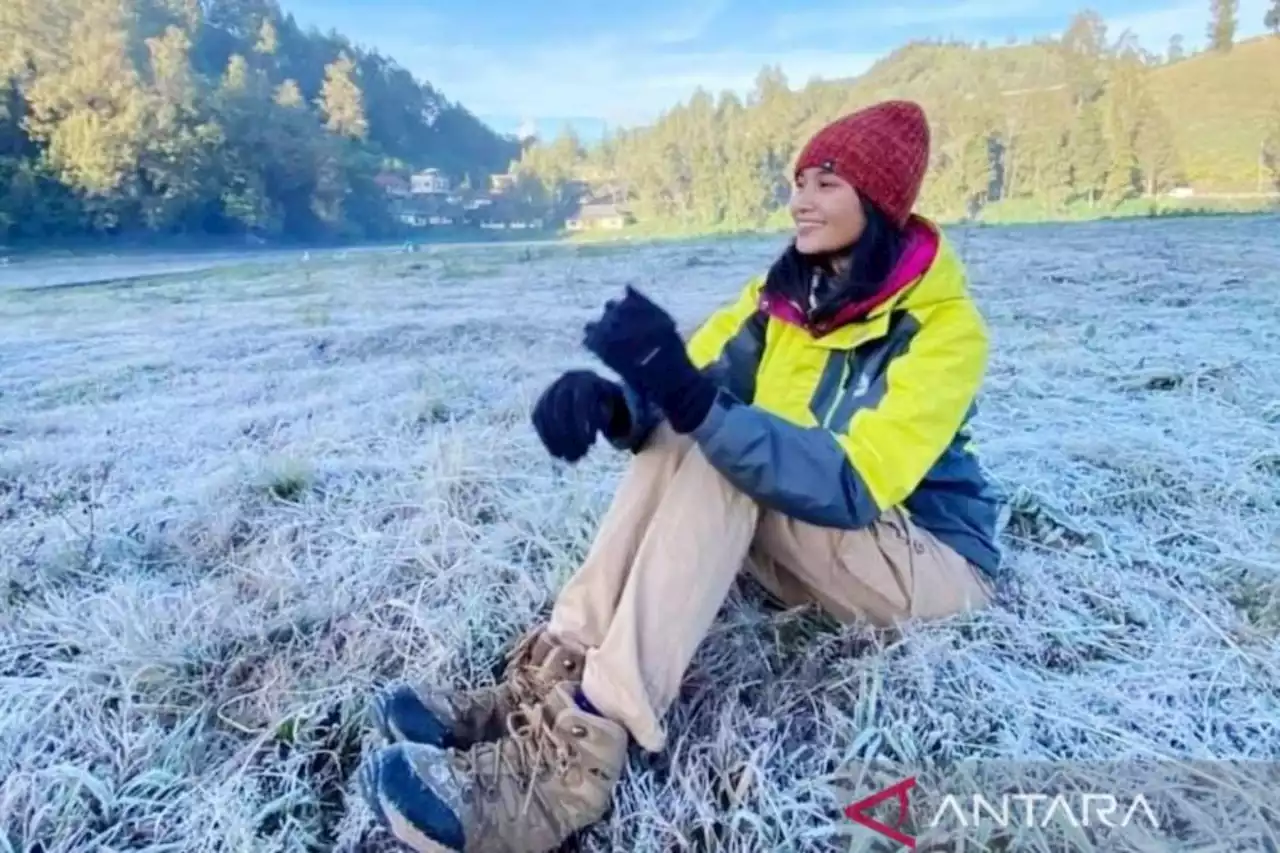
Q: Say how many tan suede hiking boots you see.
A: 2